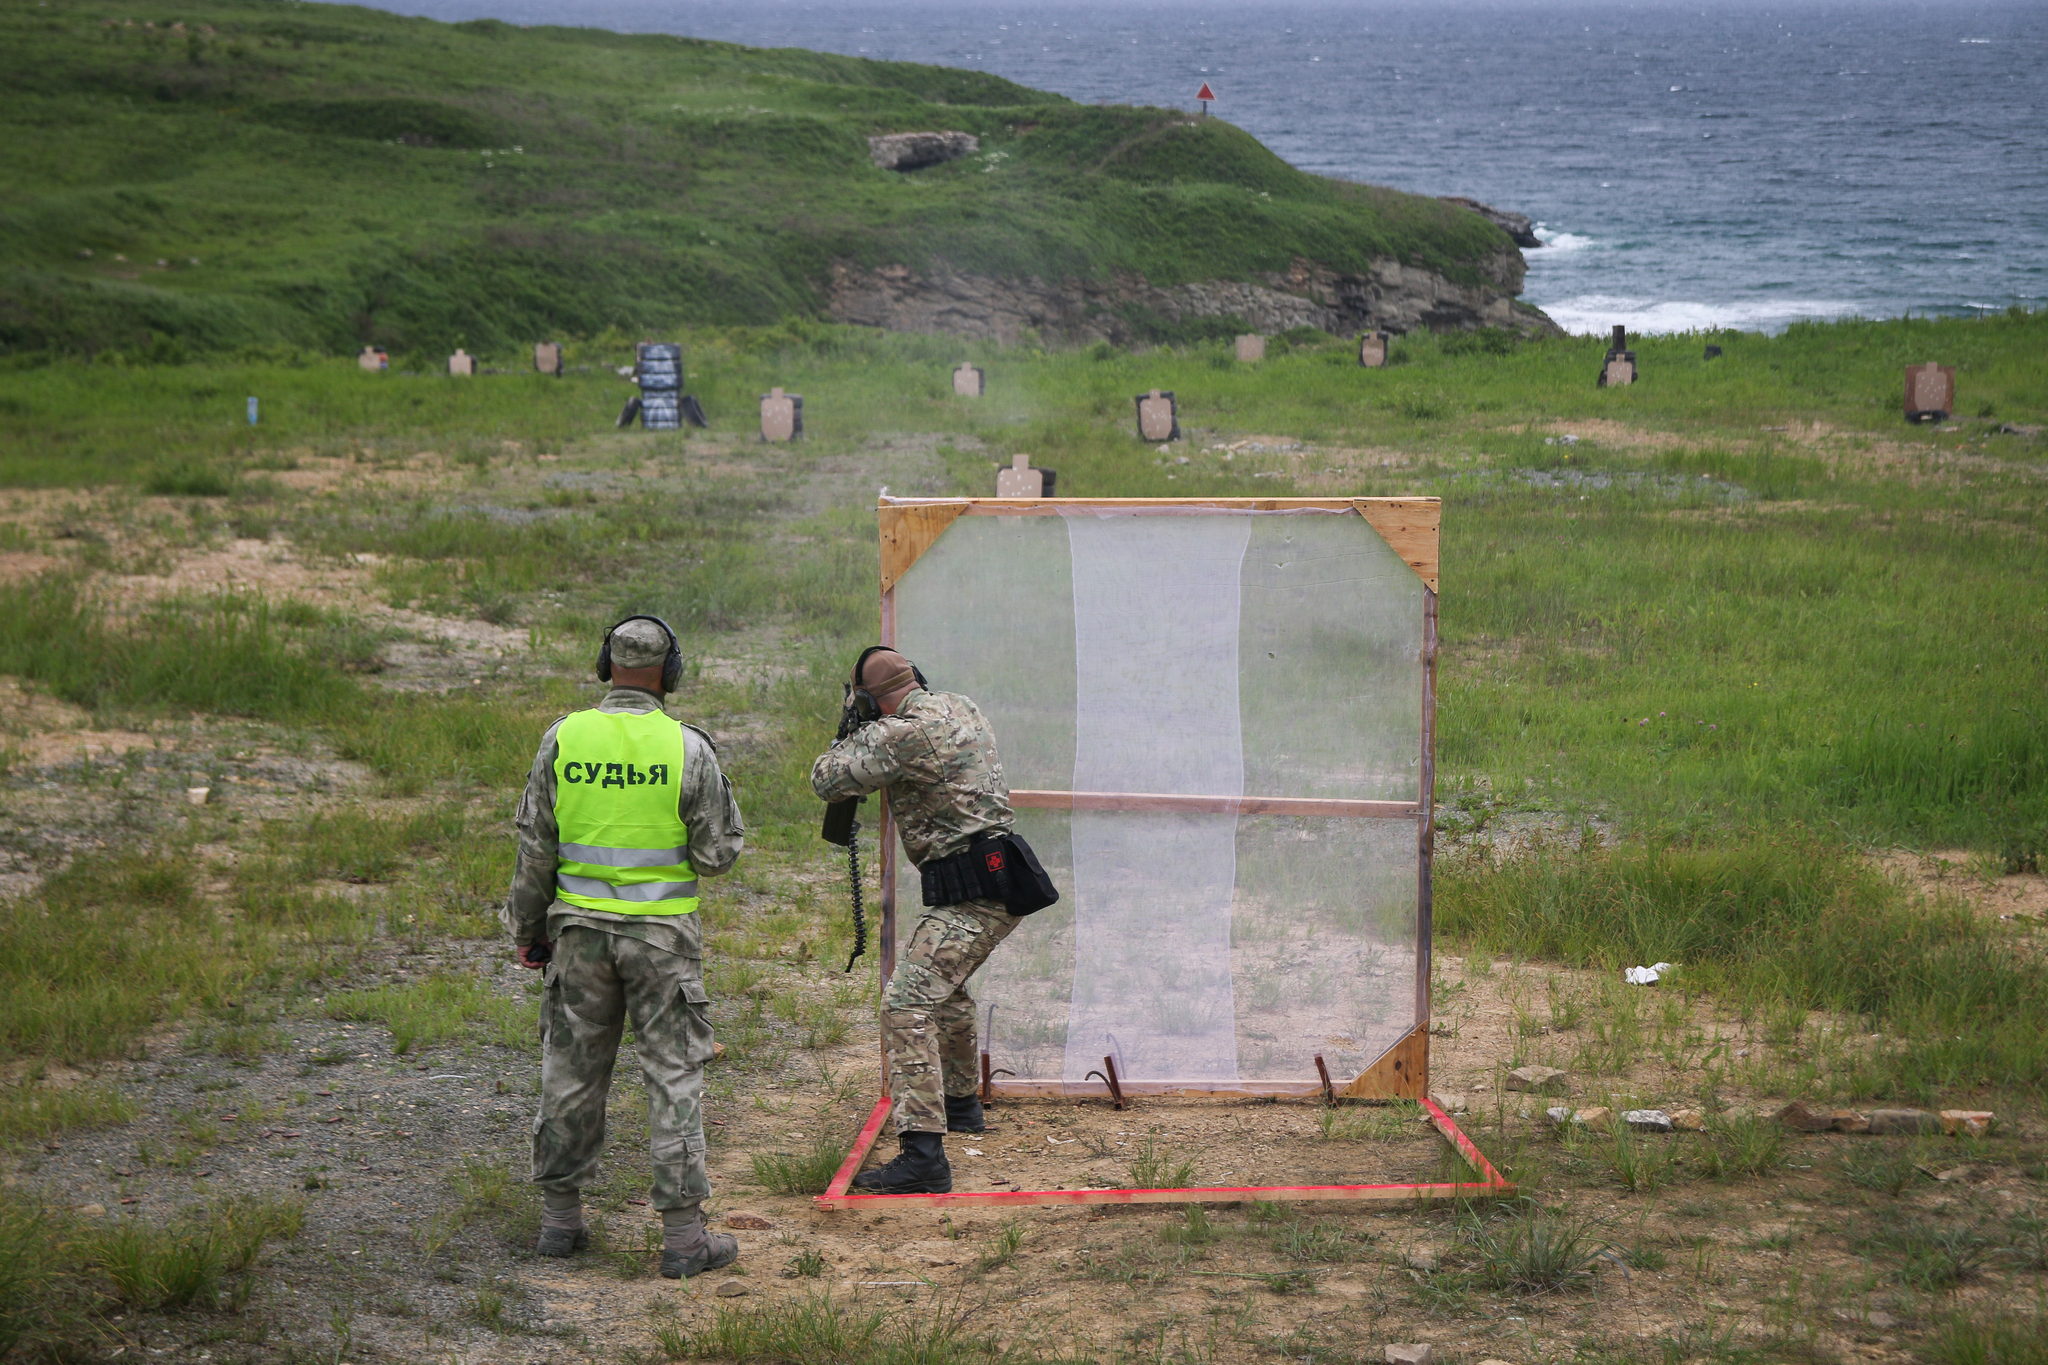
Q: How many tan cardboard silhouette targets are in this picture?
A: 11